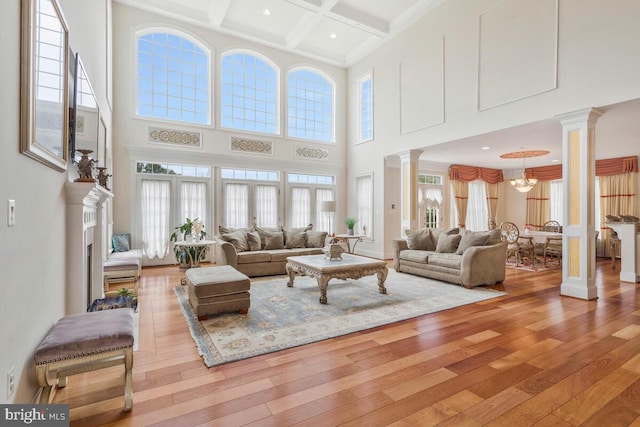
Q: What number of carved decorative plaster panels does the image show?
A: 3